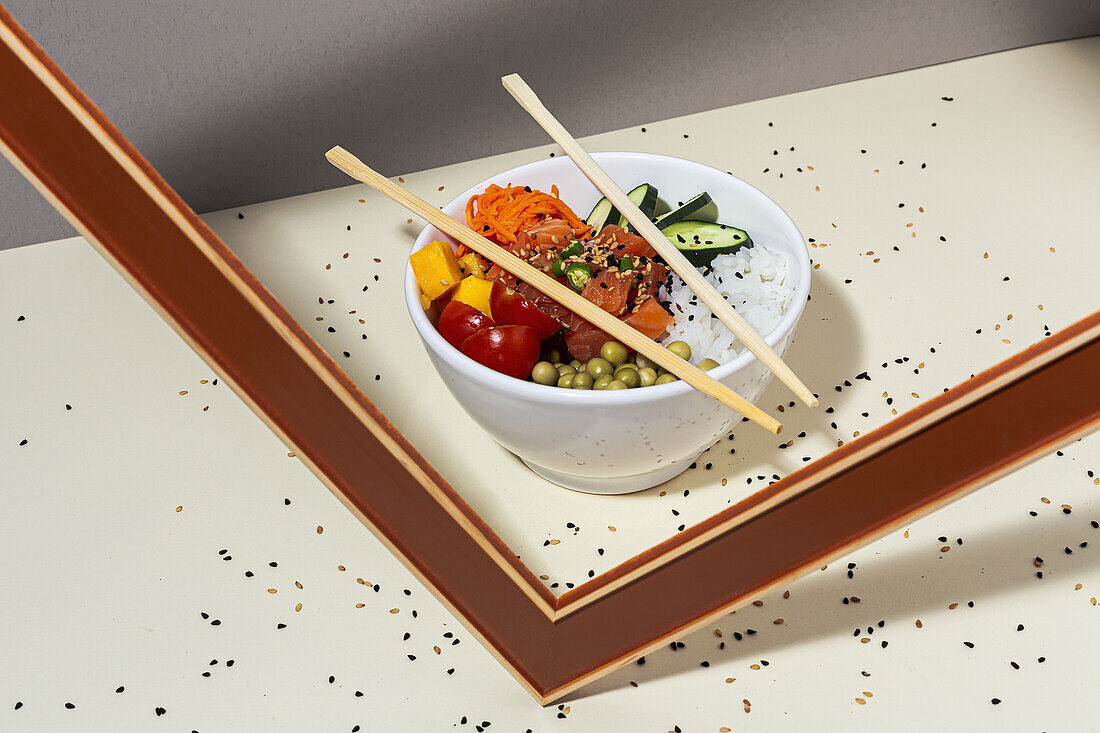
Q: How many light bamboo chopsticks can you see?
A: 2